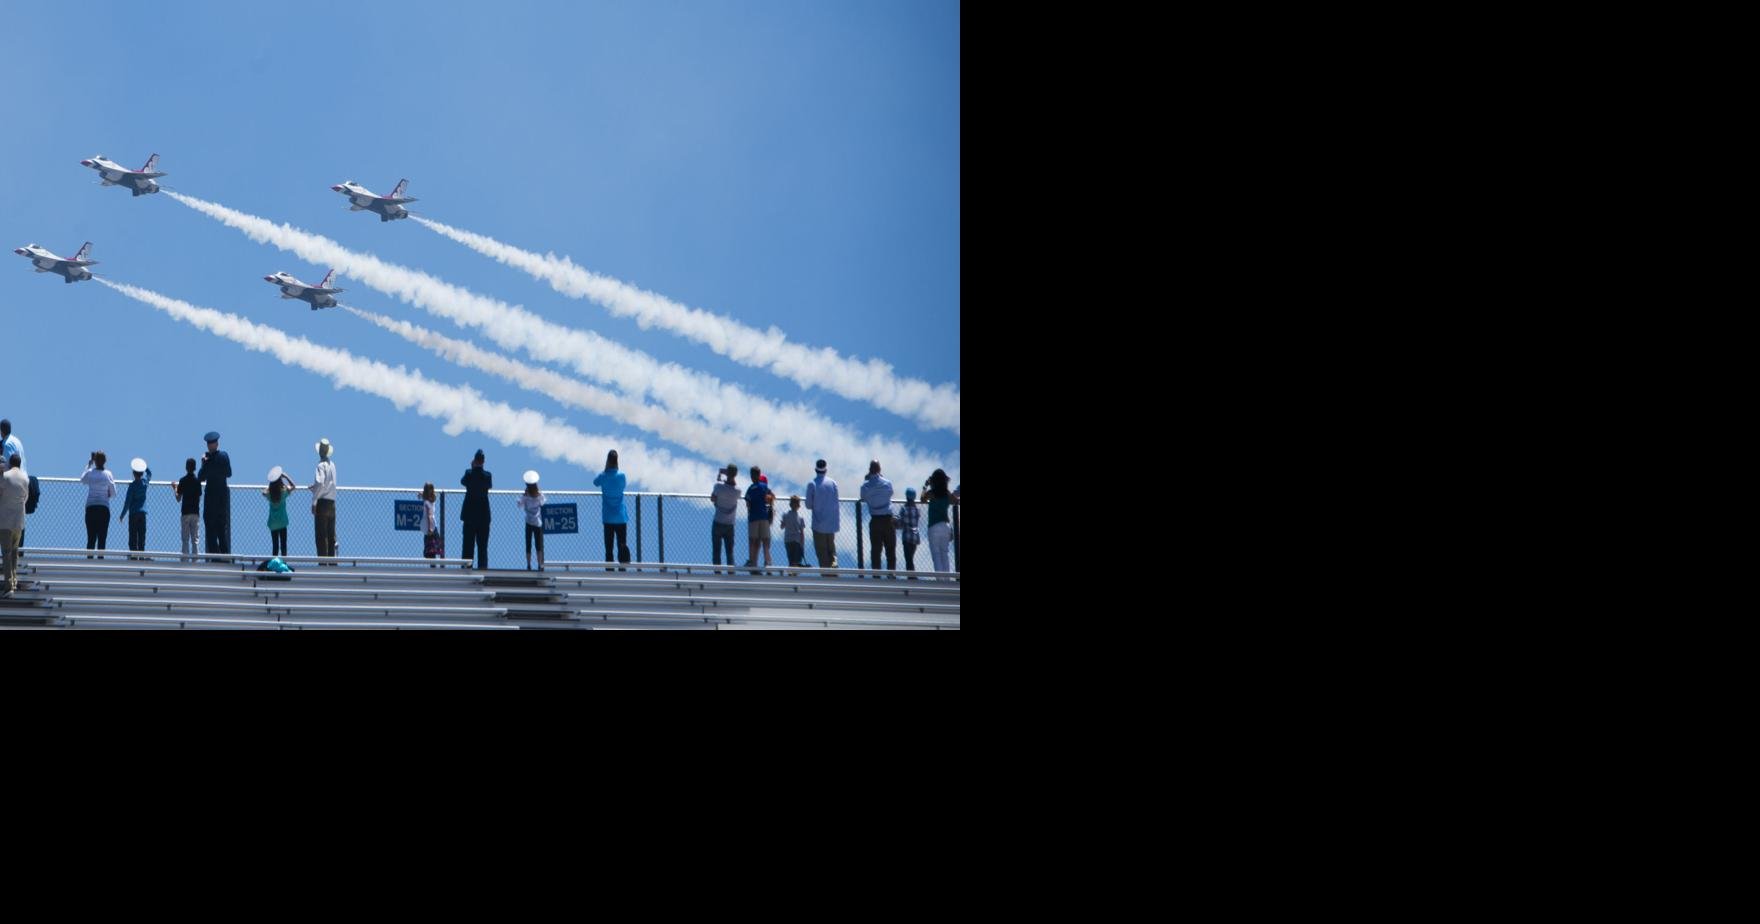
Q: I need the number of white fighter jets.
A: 4